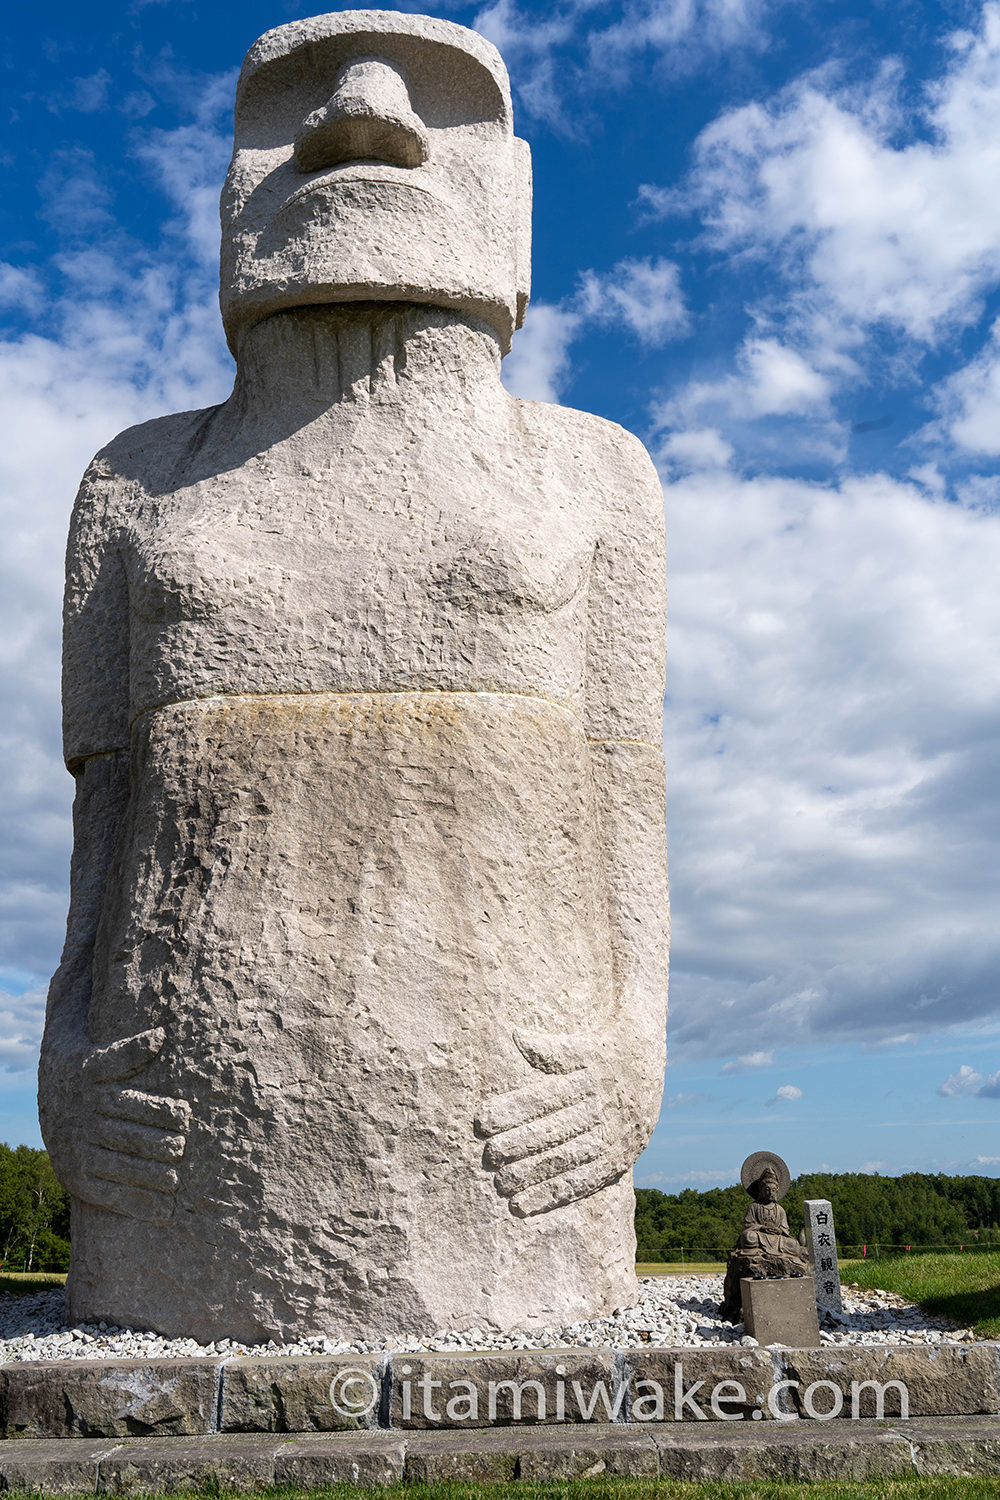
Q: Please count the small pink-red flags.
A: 3